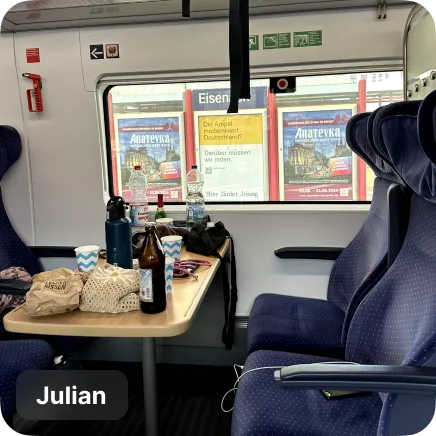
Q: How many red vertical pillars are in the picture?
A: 4